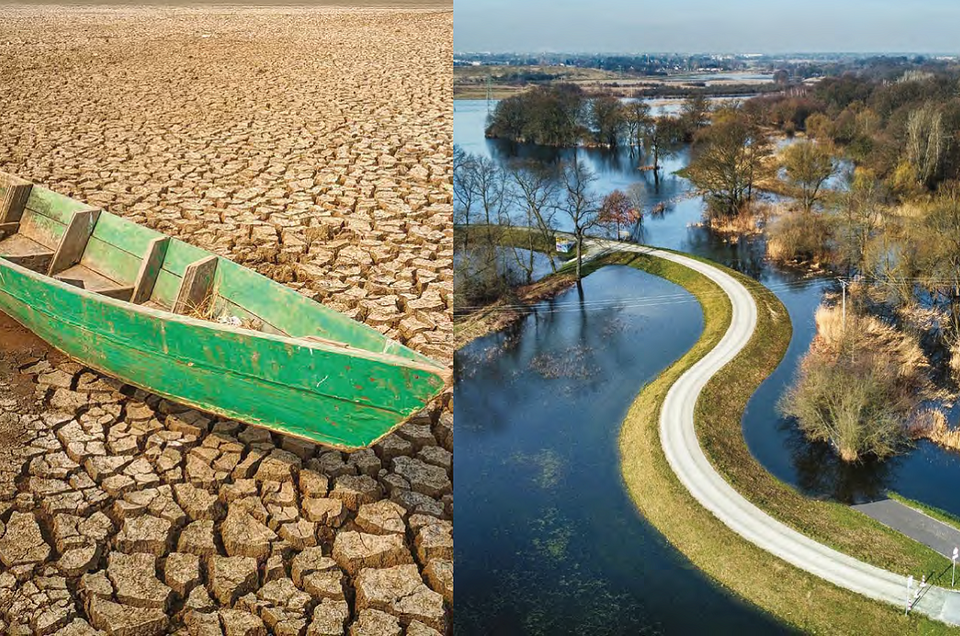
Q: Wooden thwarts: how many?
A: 4